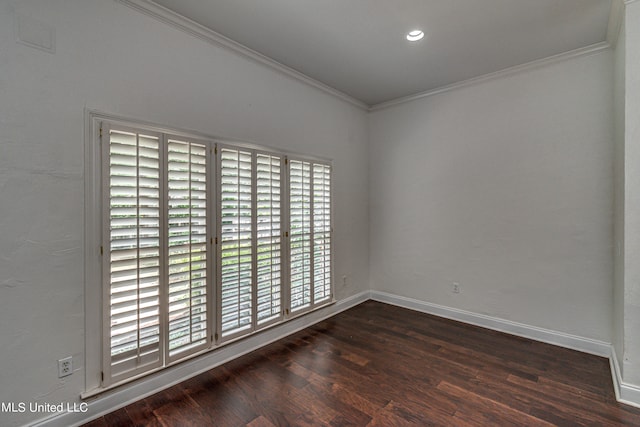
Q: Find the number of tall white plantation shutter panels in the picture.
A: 6